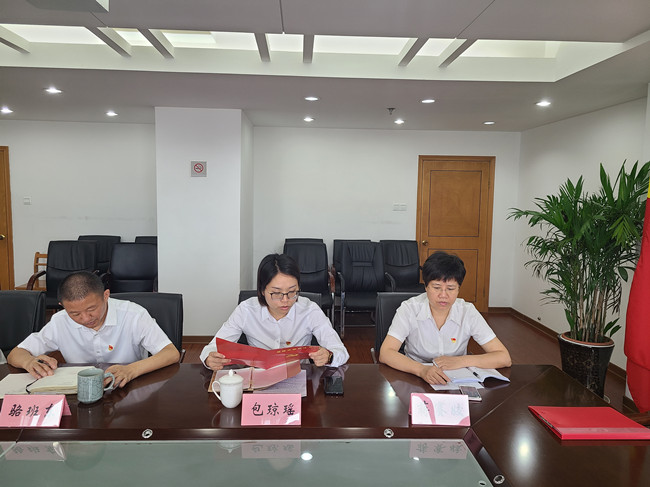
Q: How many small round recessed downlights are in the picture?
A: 9